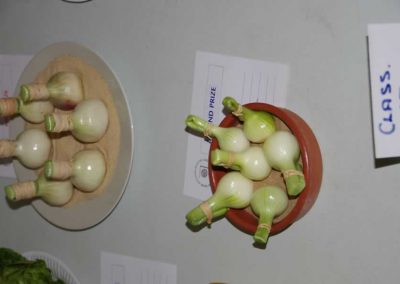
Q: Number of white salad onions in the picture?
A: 12